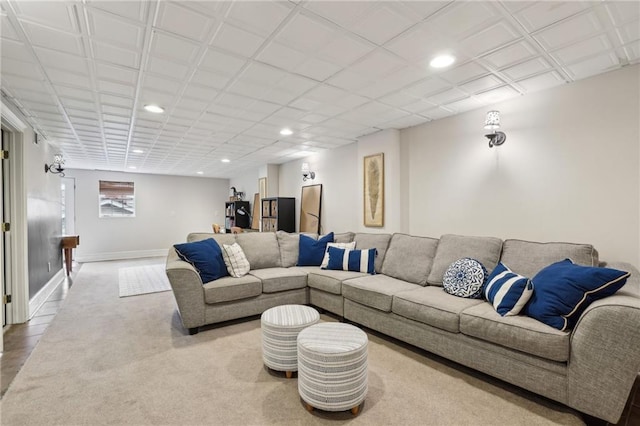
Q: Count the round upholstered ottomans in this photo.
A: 2